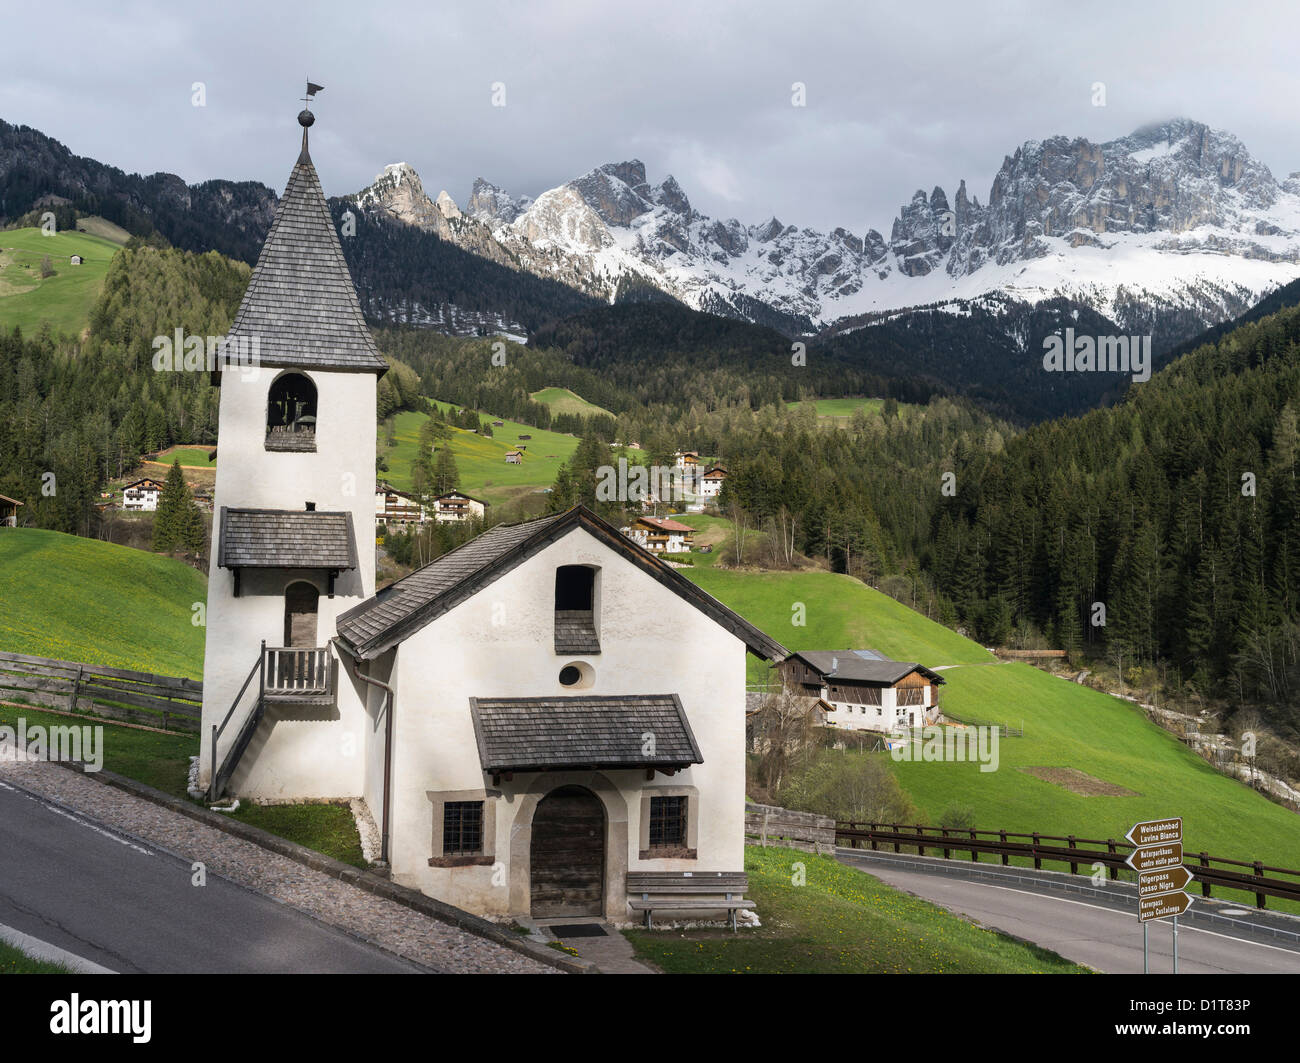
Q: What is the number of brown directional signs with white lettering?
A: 4